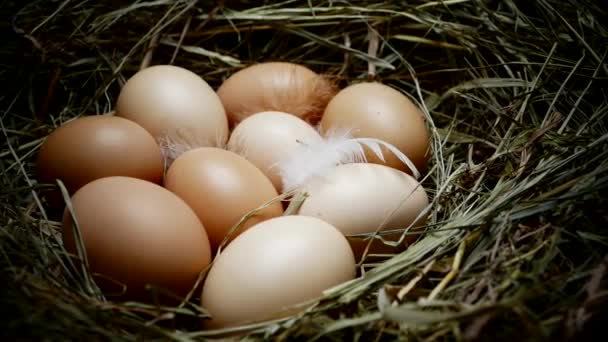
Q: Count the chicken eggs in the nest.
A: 9